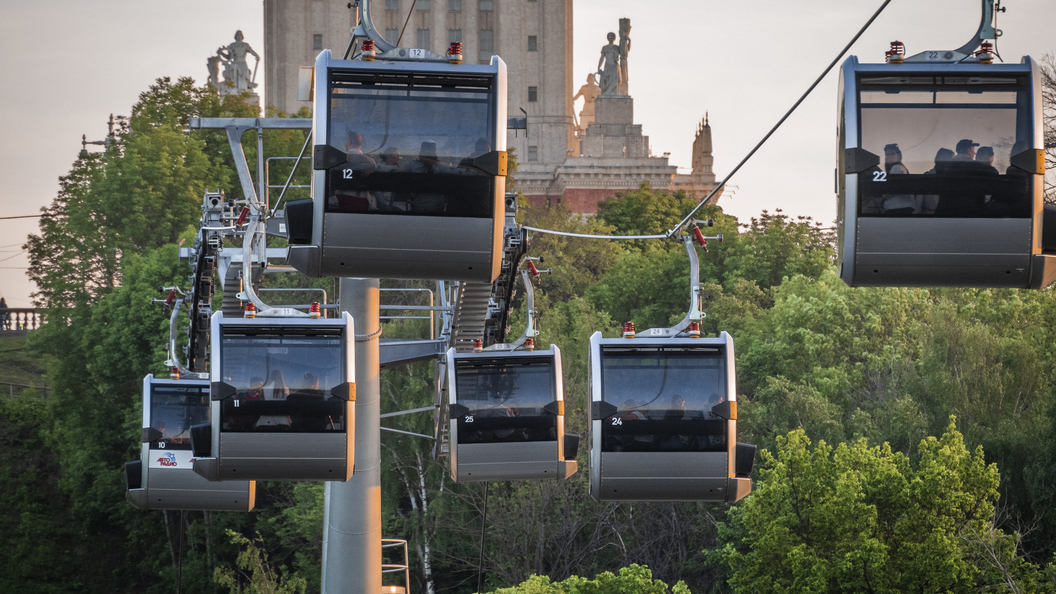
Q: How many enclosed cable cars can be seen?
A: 6